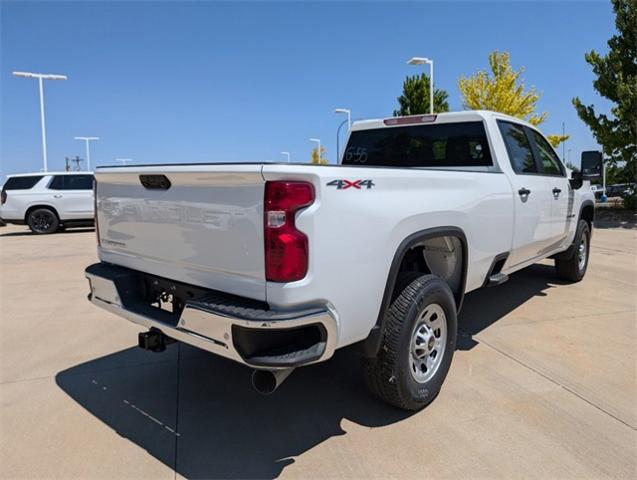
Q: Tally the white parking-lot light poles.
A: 7